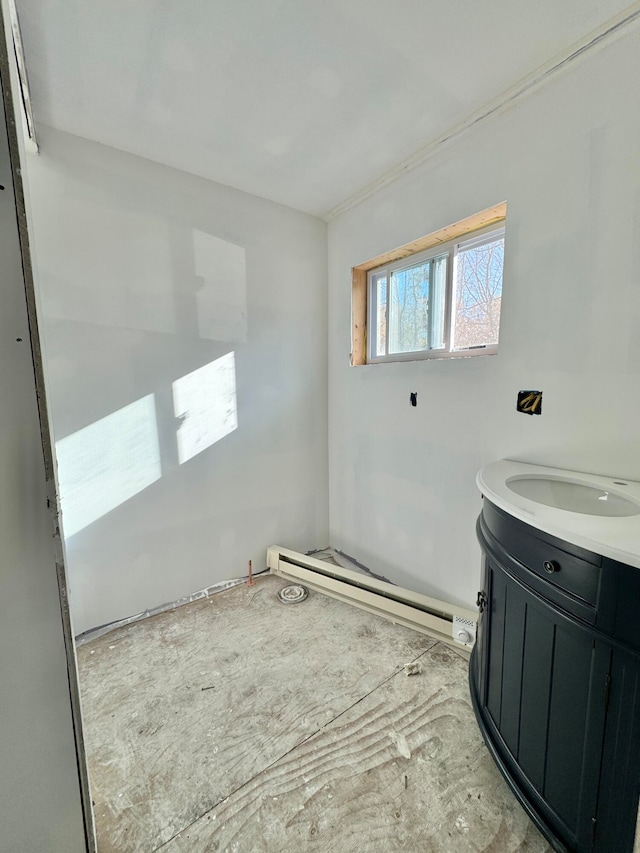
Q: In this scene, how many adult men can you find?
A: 0